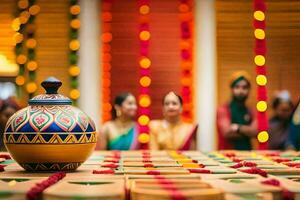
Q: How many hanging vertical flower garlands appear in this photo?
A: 7